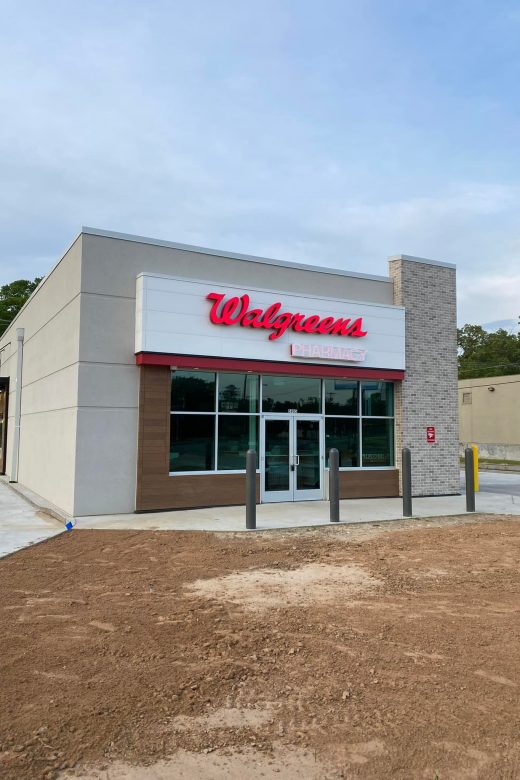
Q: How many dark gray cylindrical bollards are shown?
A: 4